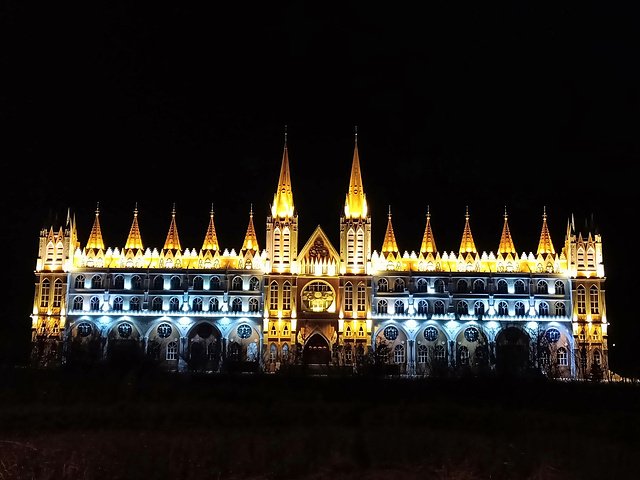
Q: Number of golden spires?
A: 12